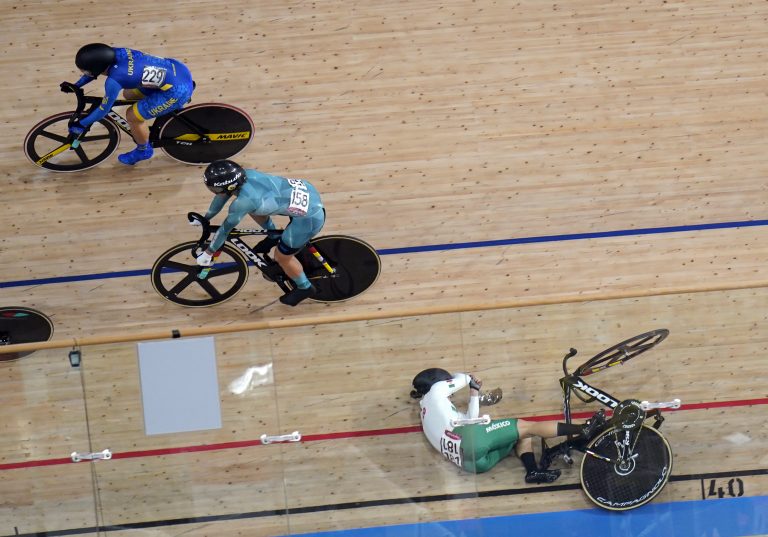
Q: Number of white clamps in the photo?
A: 4